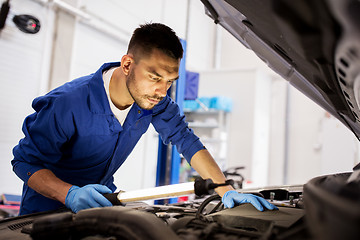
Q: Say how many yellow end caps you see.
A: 0